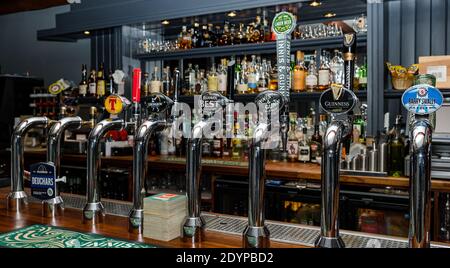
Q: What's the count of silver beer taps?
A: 8